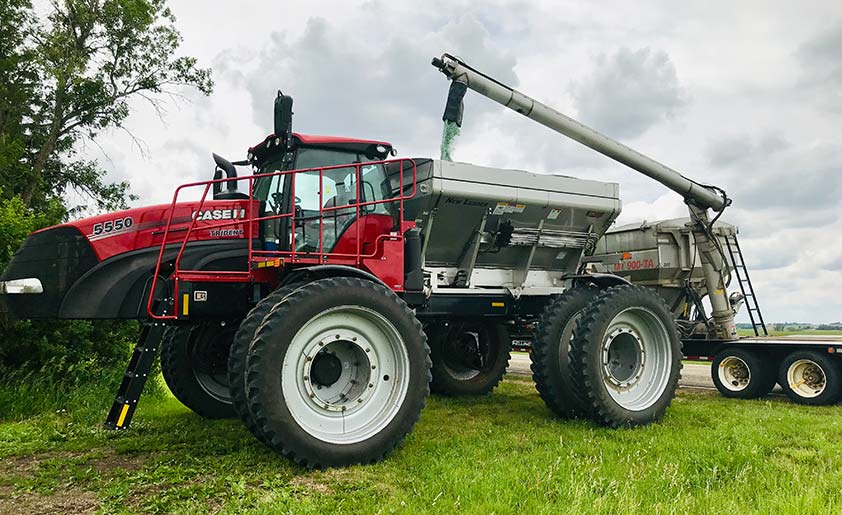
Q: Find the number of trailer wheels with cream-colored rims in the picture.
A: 2